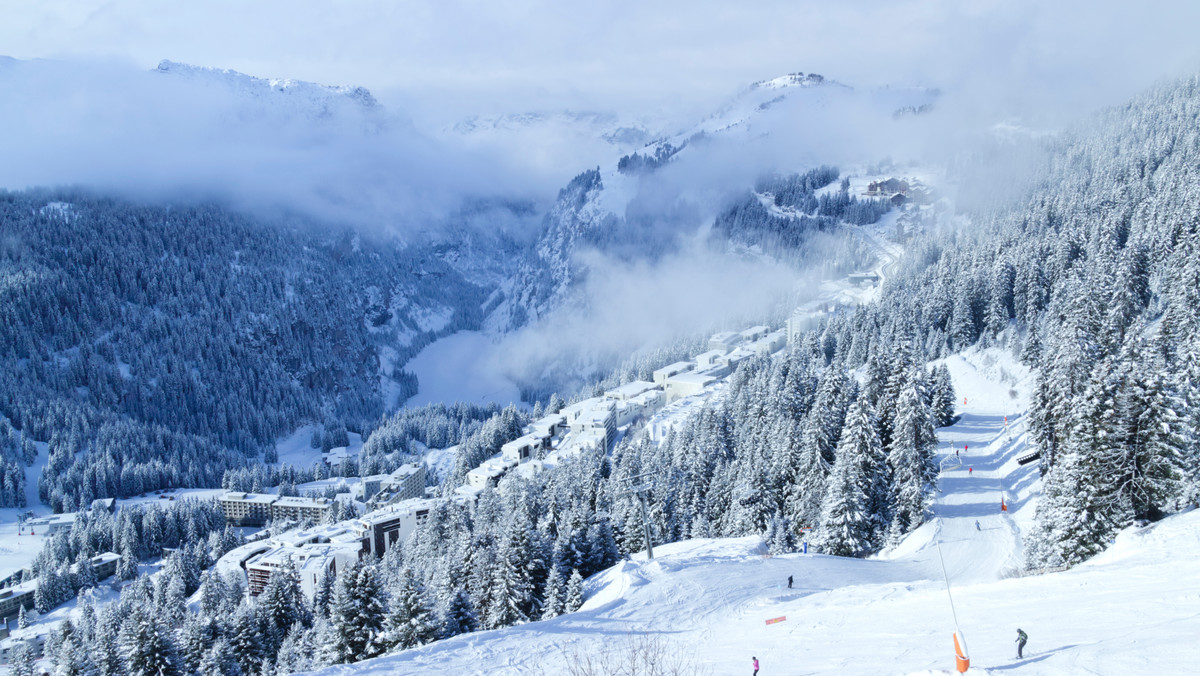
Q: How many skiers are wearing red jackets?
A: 2